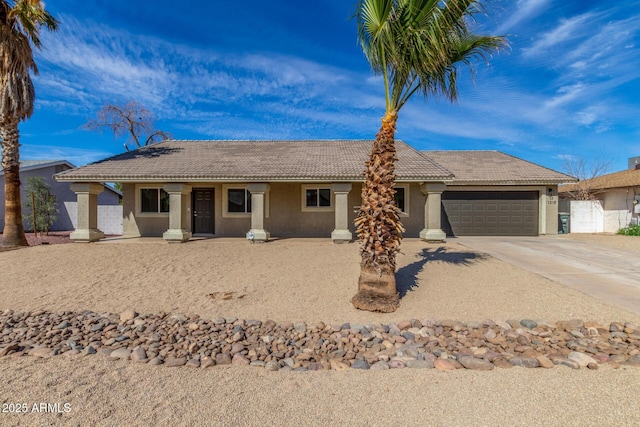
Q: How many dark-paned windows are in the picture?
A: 4